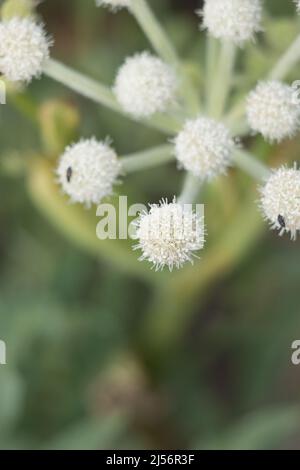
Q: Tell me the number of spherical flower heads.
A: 9